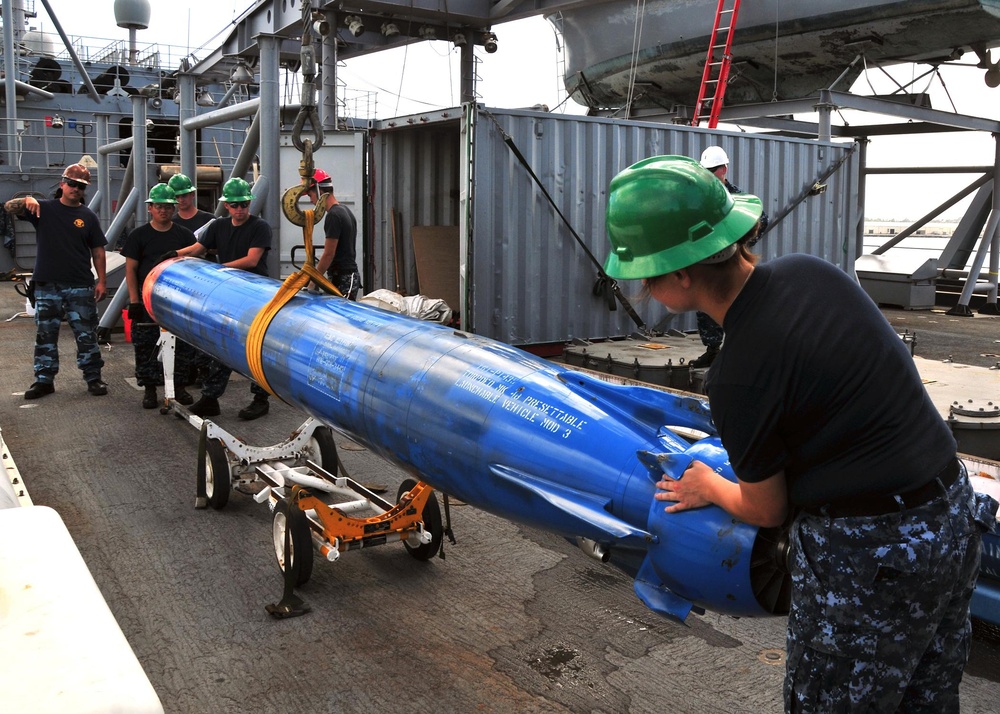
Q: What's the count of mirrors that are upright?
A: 0